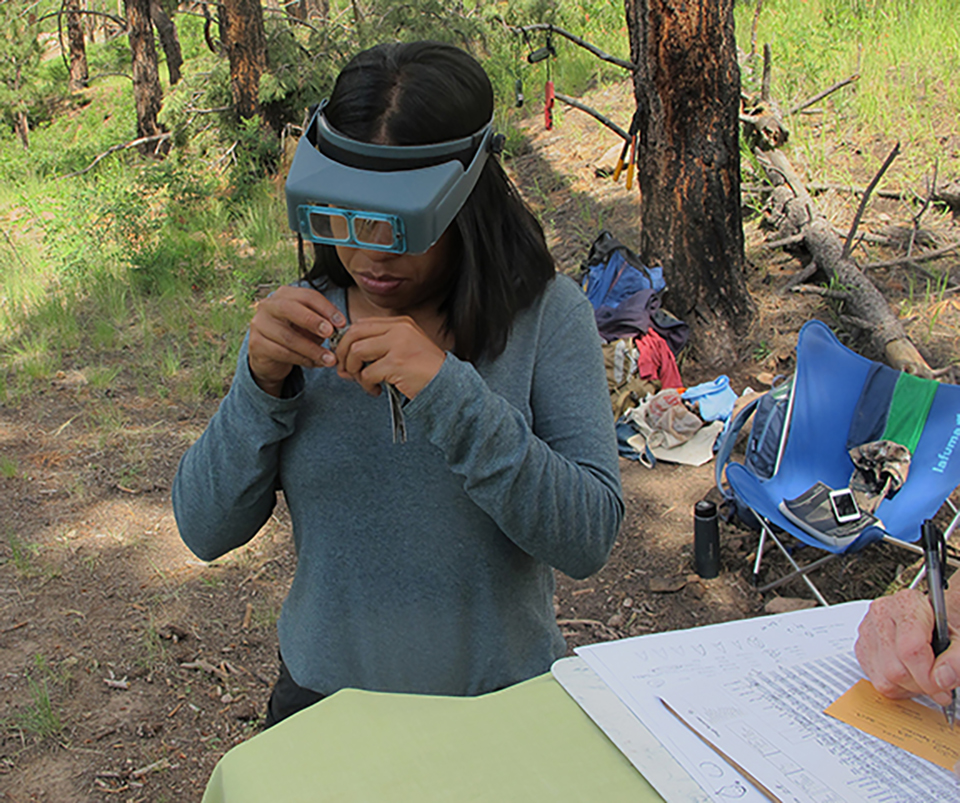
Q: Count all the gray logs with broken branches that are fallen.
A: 1